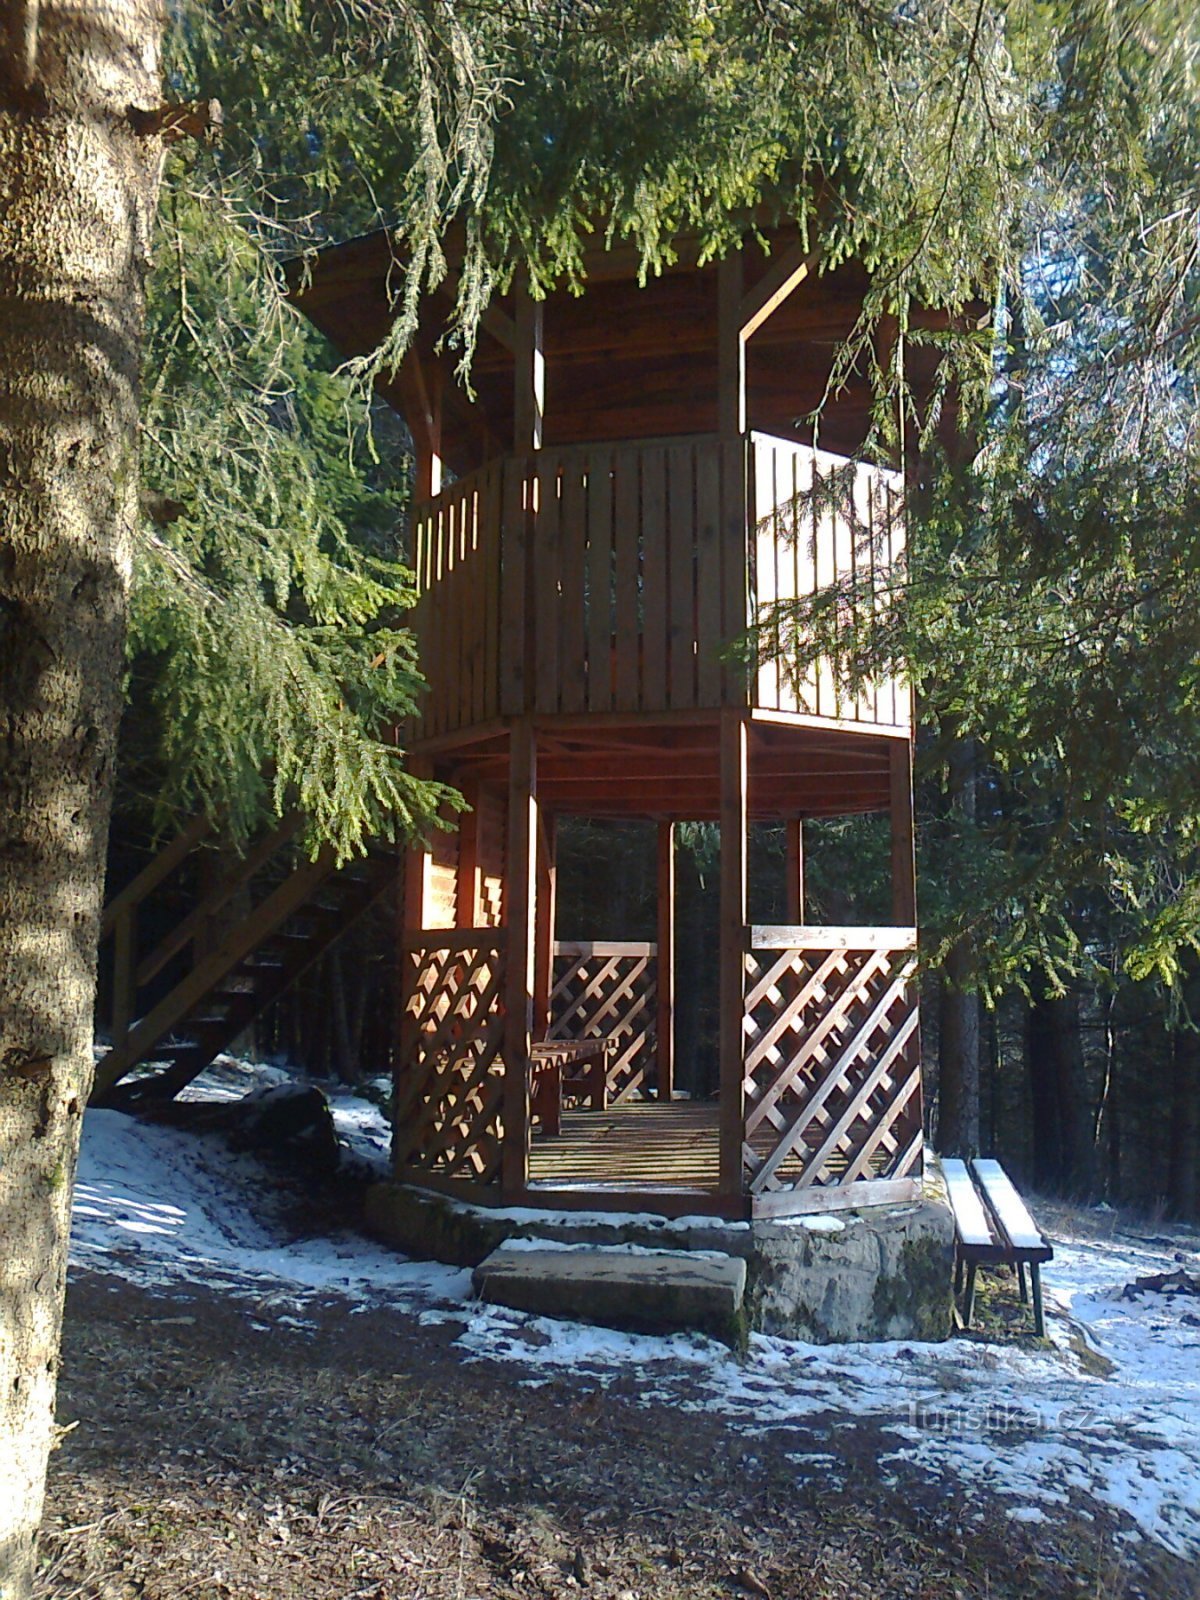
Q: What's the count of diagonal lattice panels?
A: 3